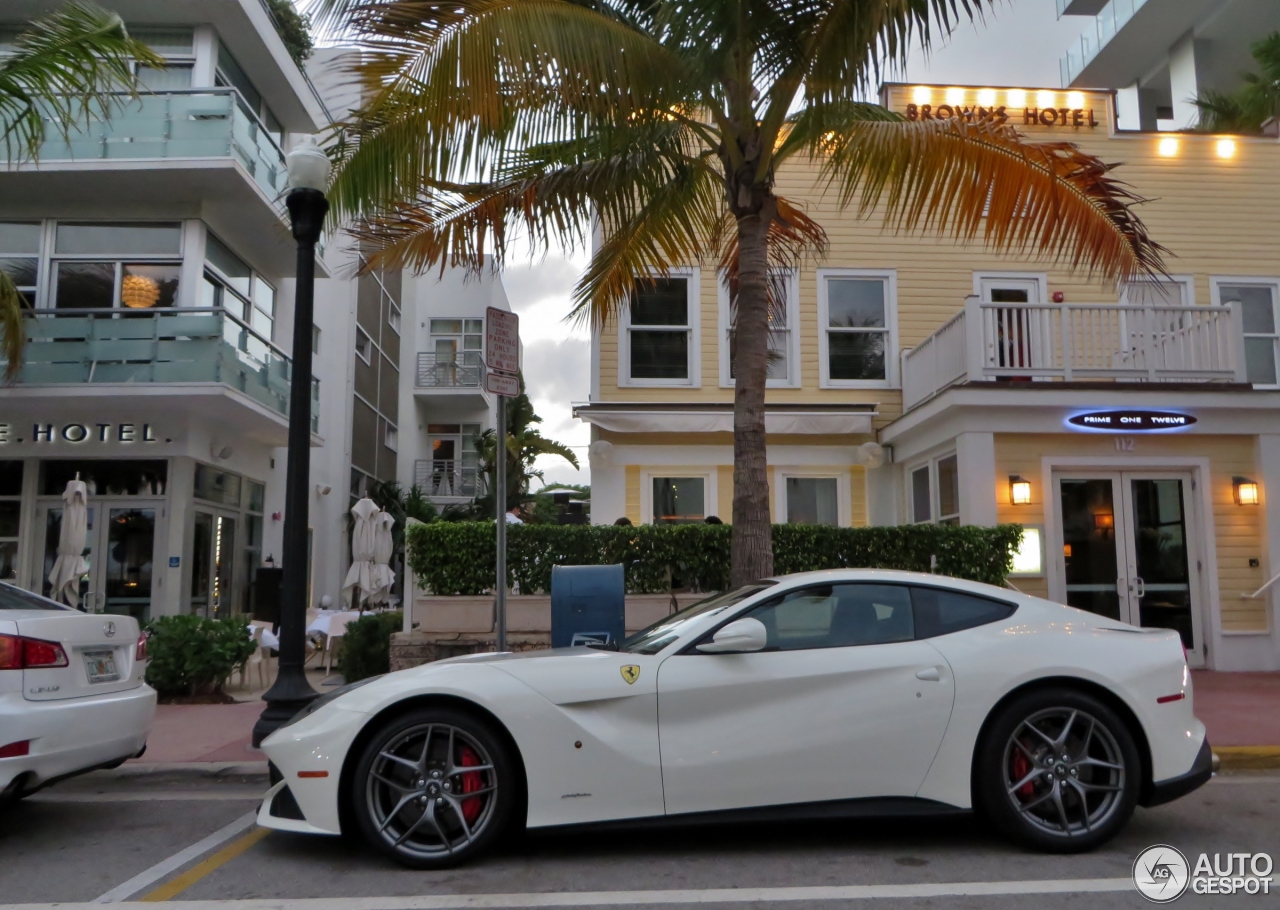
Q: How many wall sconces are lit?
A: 2